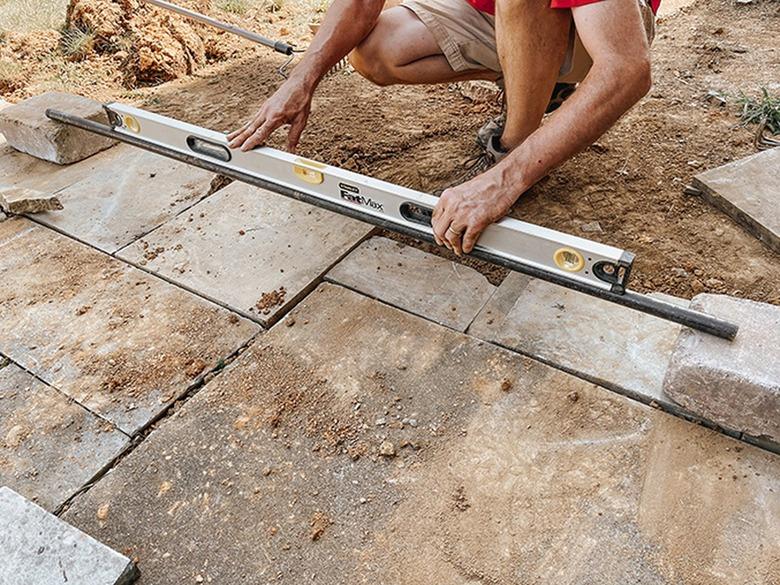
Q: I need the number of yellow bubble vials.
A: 3